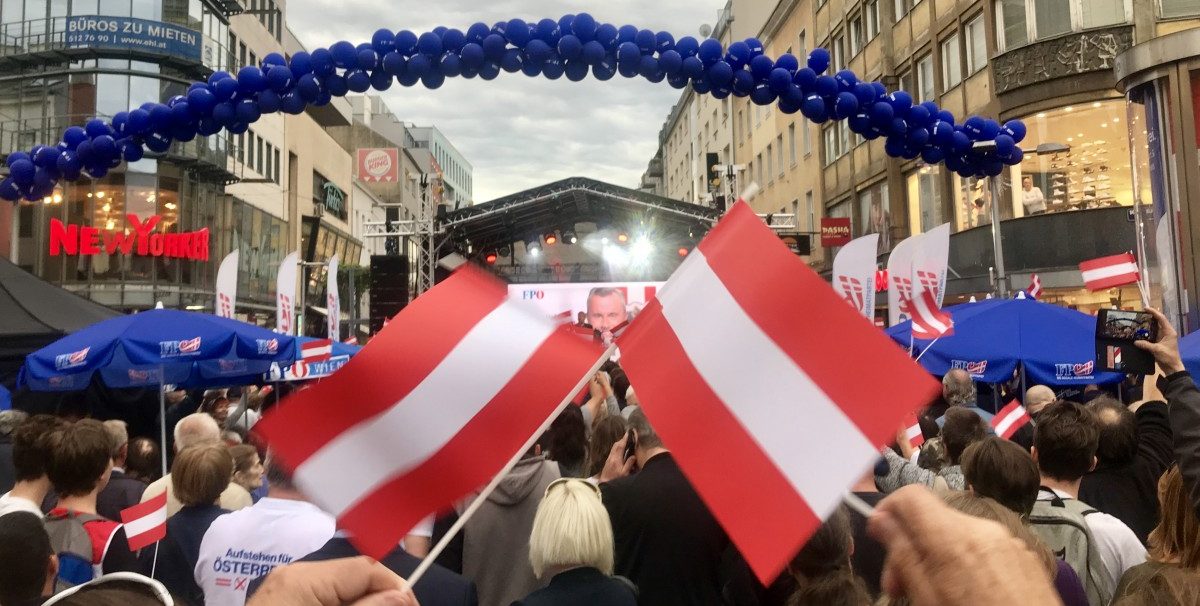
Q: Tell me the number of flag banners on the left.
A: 3